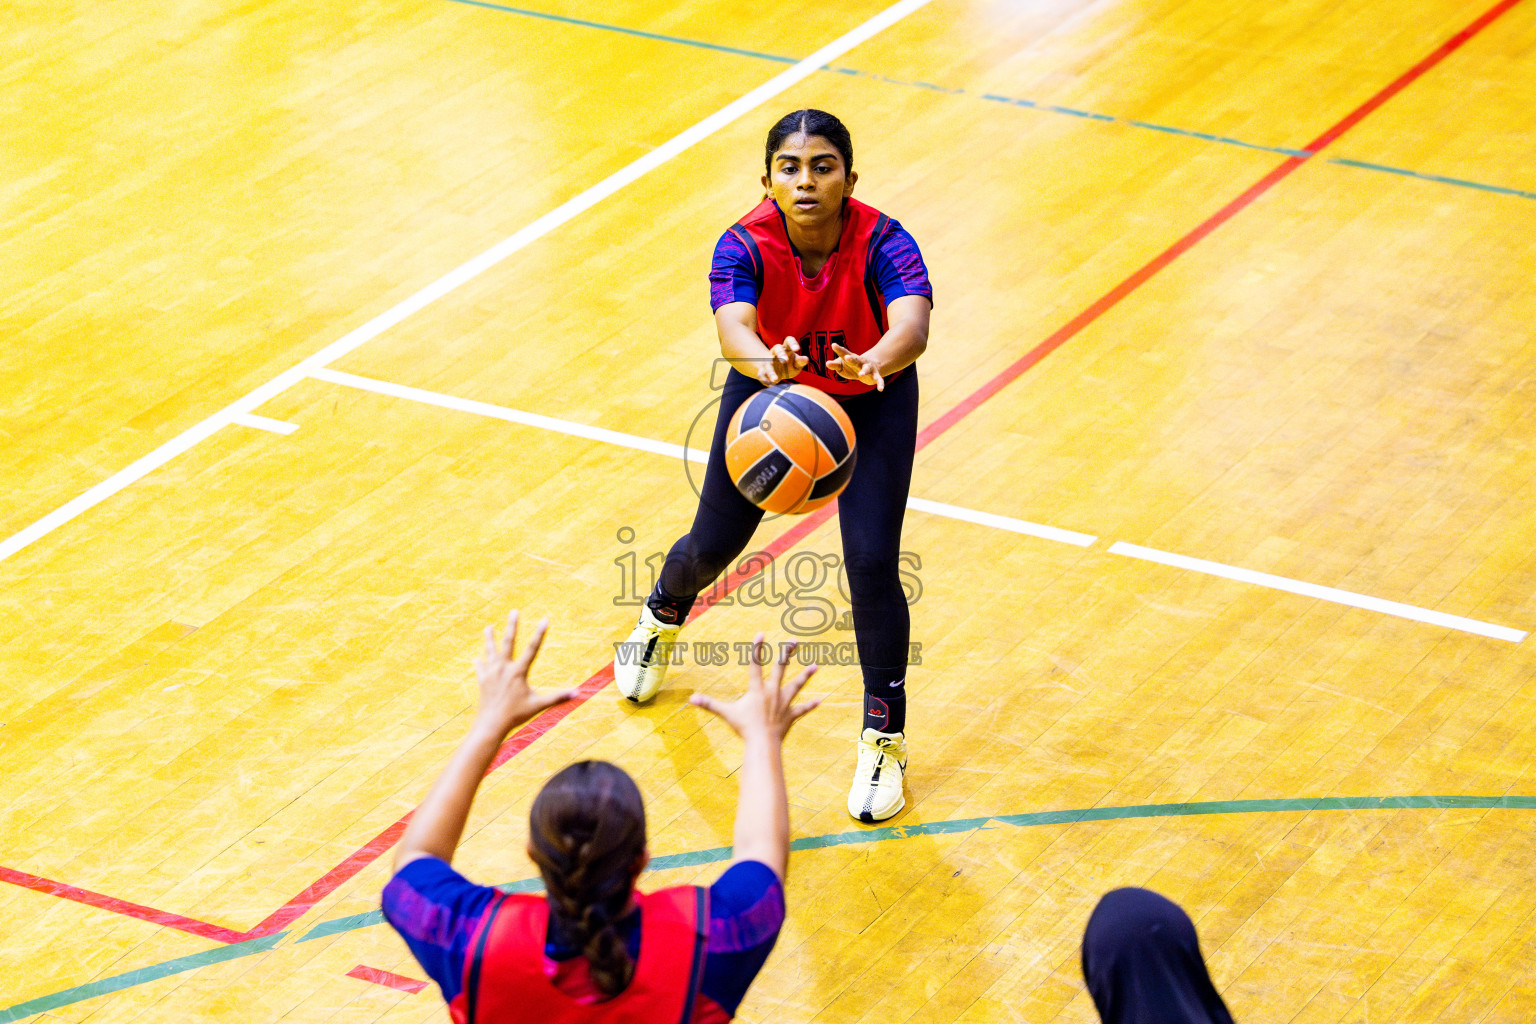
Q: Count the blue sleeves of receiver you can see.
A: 2